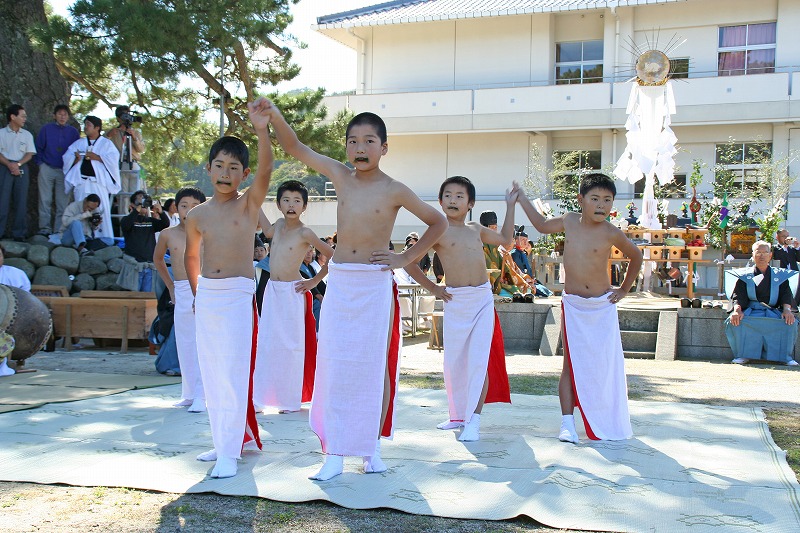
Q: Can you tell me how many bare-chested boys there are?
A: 6